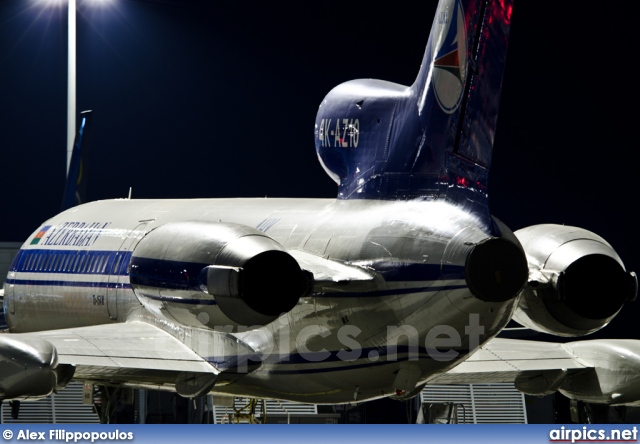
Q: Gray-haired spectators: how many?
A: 0